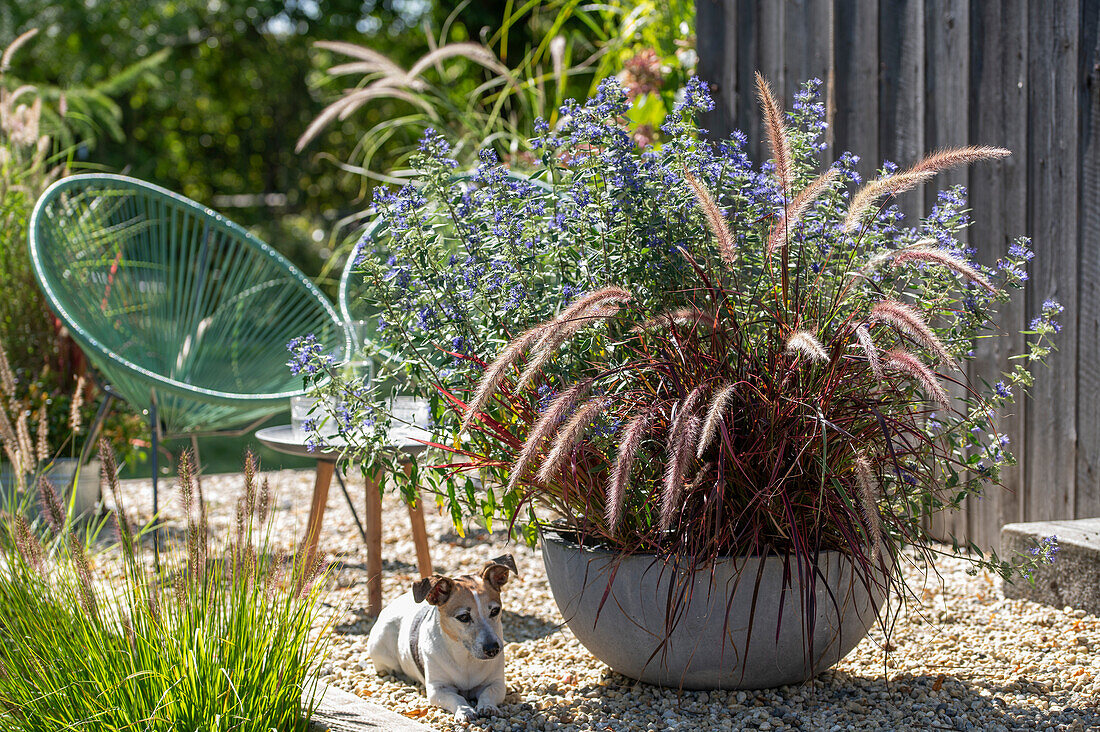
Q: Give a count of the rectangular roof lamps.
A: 0